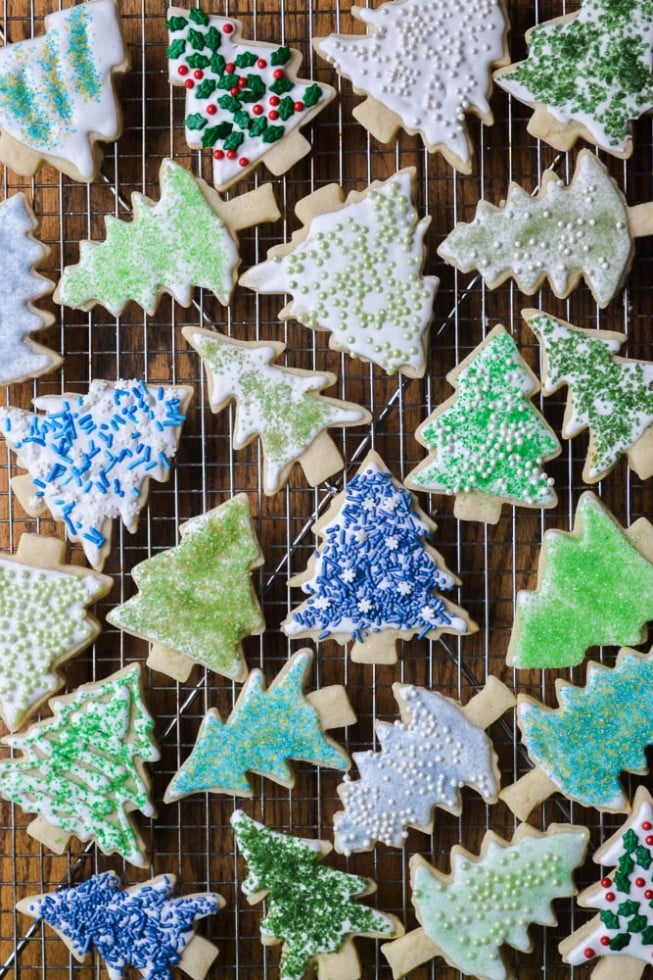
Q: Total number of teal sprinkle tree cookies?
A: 3